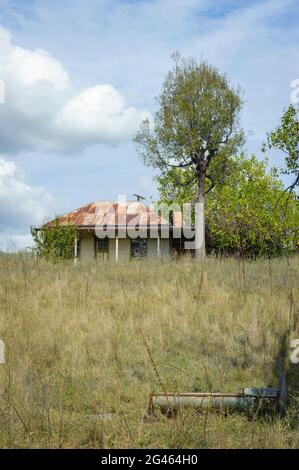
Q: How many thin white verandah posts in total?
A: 3